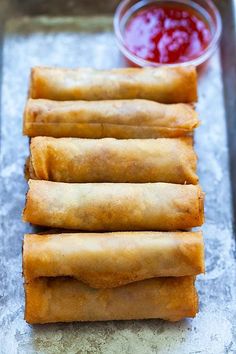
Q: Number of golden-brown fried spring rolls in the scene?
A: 6